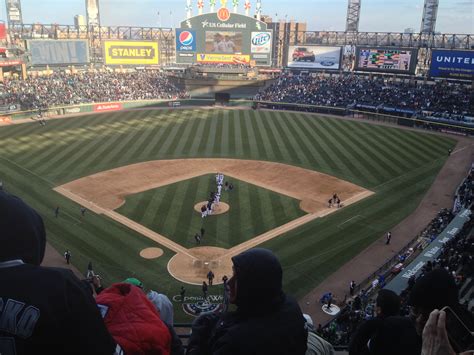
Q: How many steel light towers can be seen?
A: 4